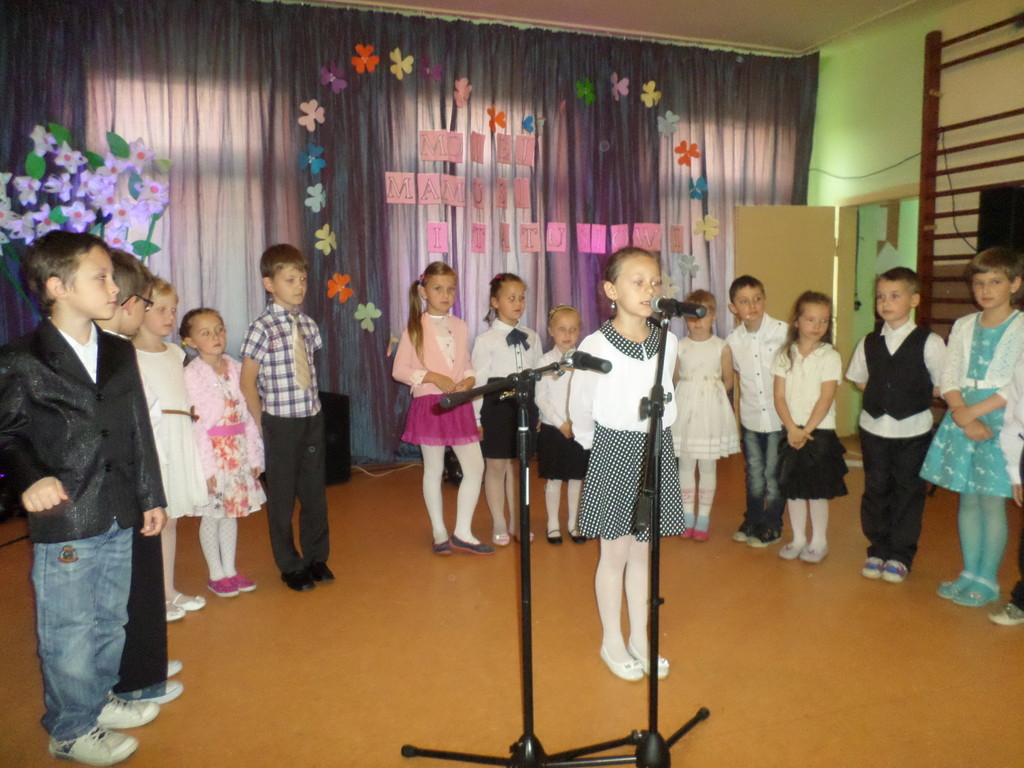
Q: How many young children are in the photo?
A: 15